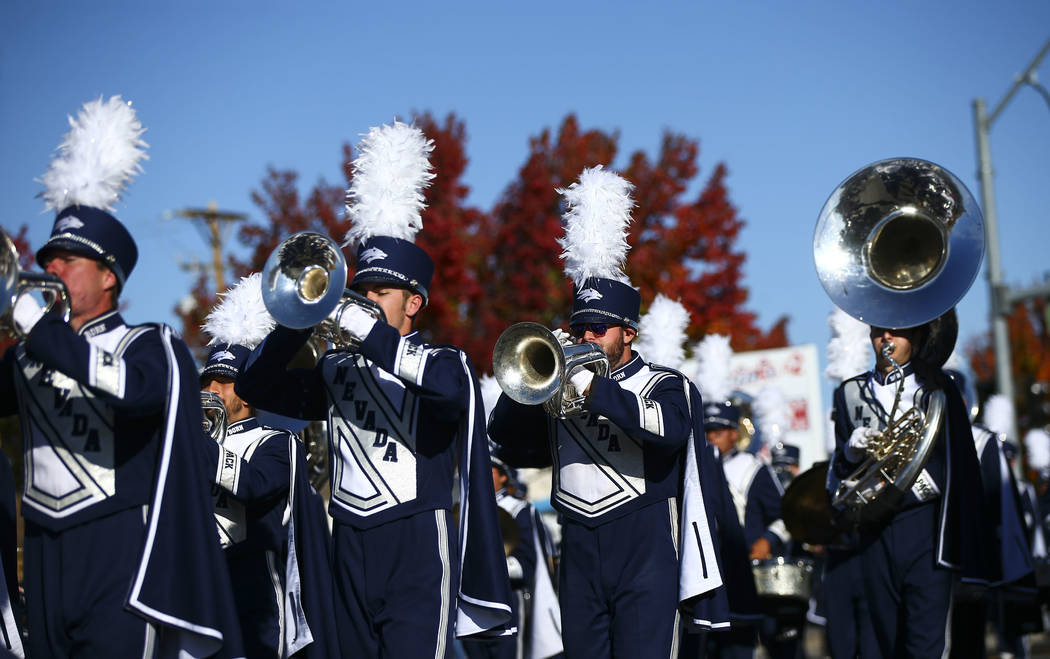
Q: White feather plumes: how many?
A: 12